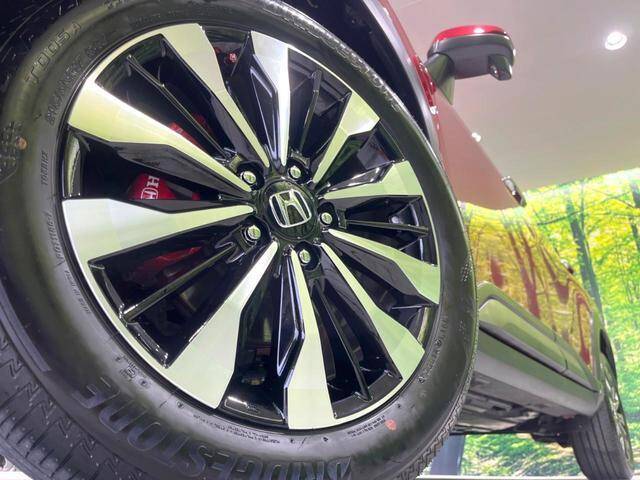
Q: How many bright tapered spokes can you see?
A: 10